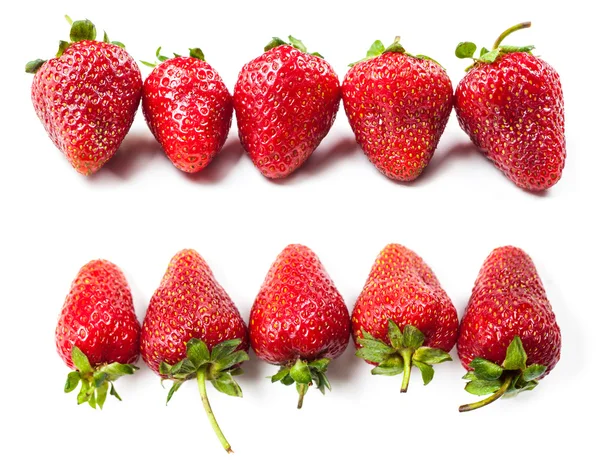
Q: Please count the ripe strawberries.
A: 10